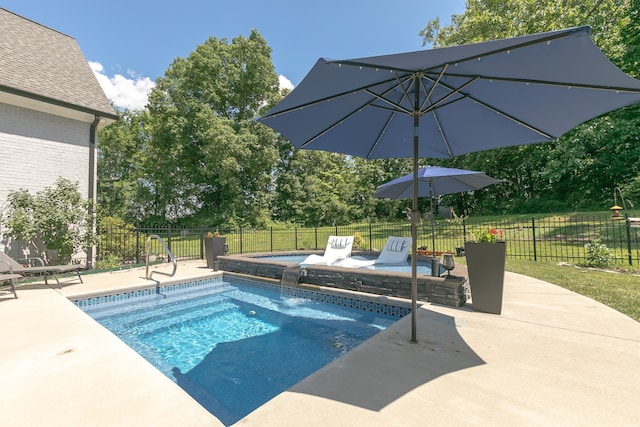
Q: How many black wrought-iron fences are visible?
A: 1